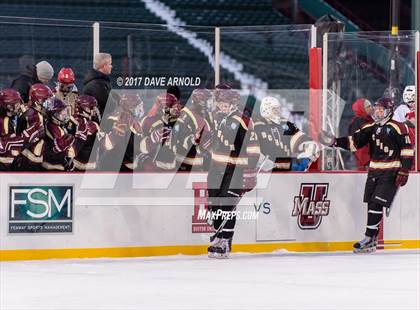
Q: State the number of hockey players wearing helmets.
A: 12